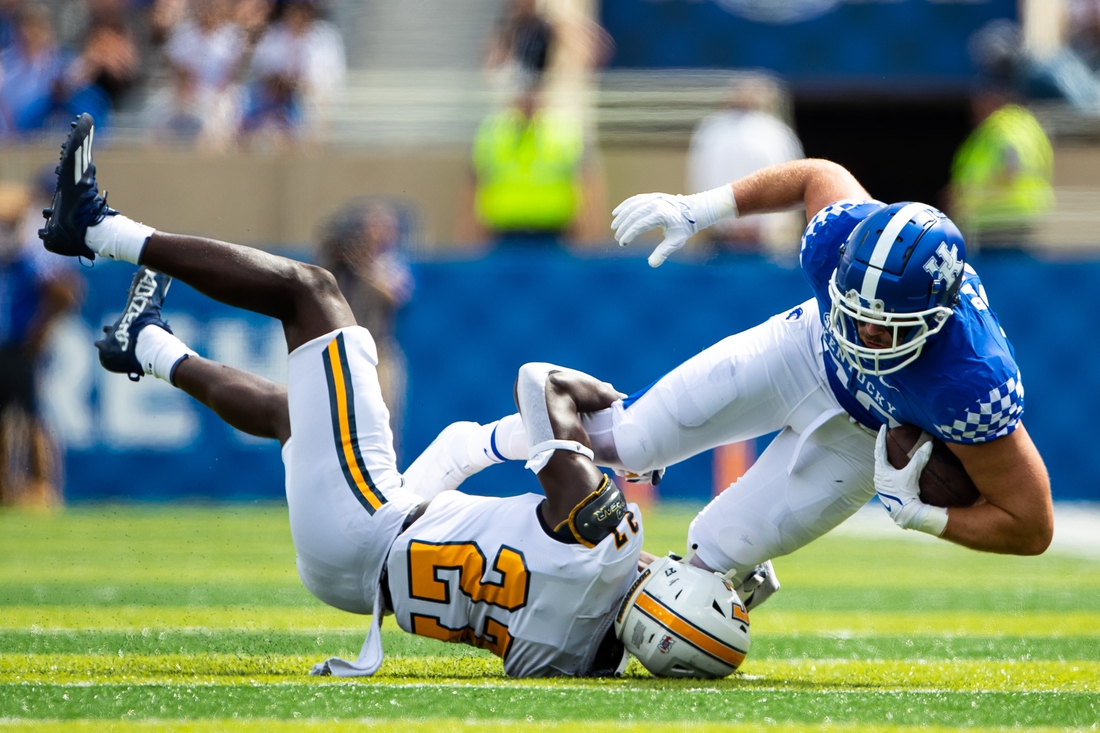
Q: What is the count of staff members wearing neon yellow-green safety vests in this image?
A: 2